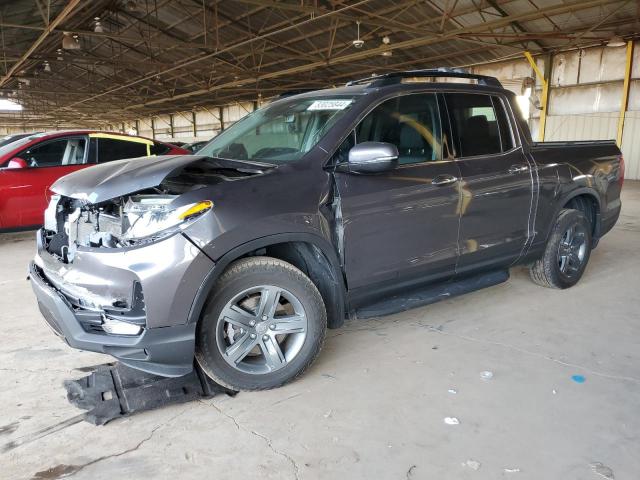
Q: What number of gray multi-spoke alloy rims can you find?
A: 2